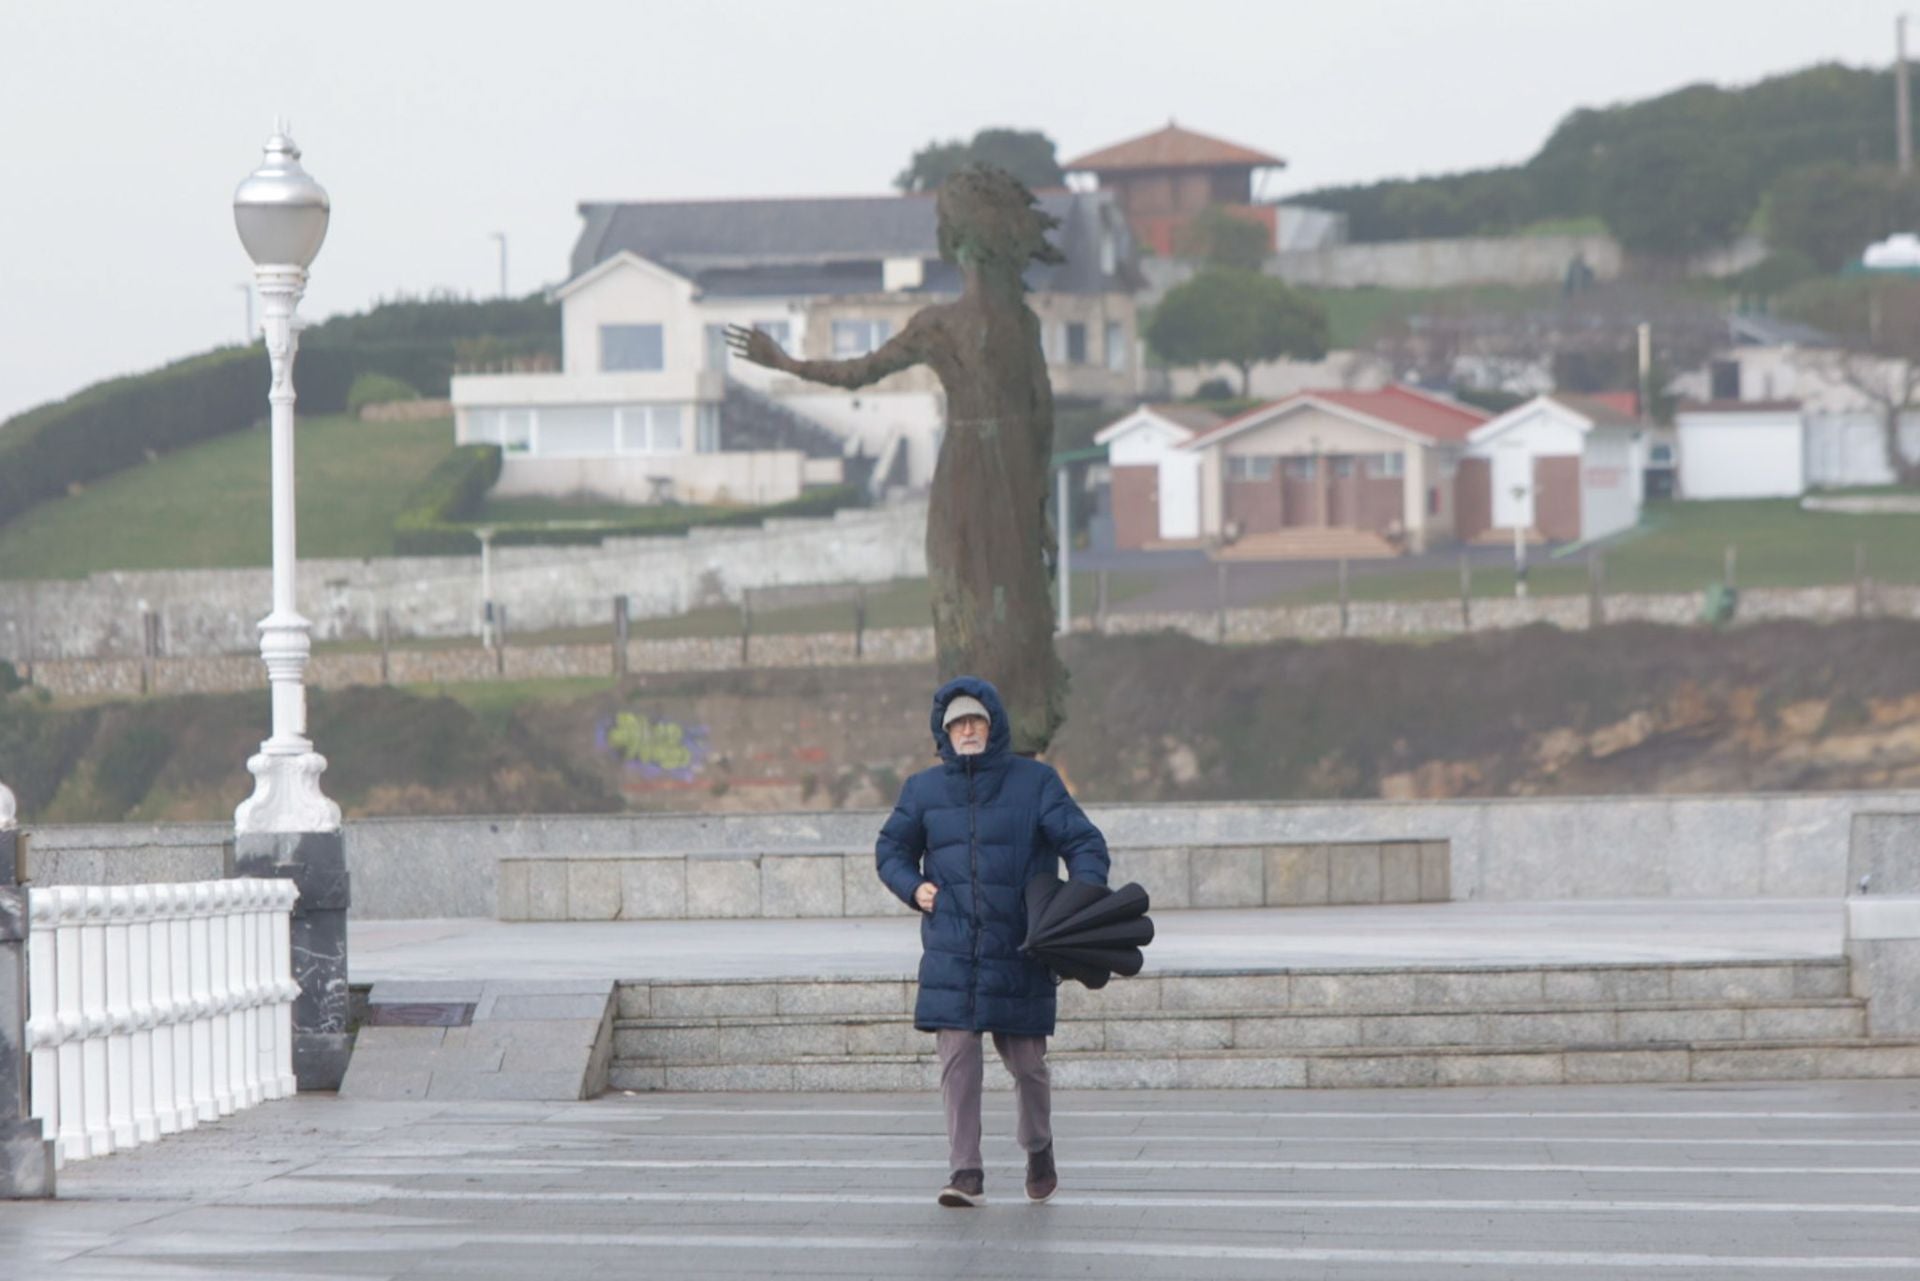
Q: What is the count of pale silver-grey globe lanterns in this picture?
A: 1